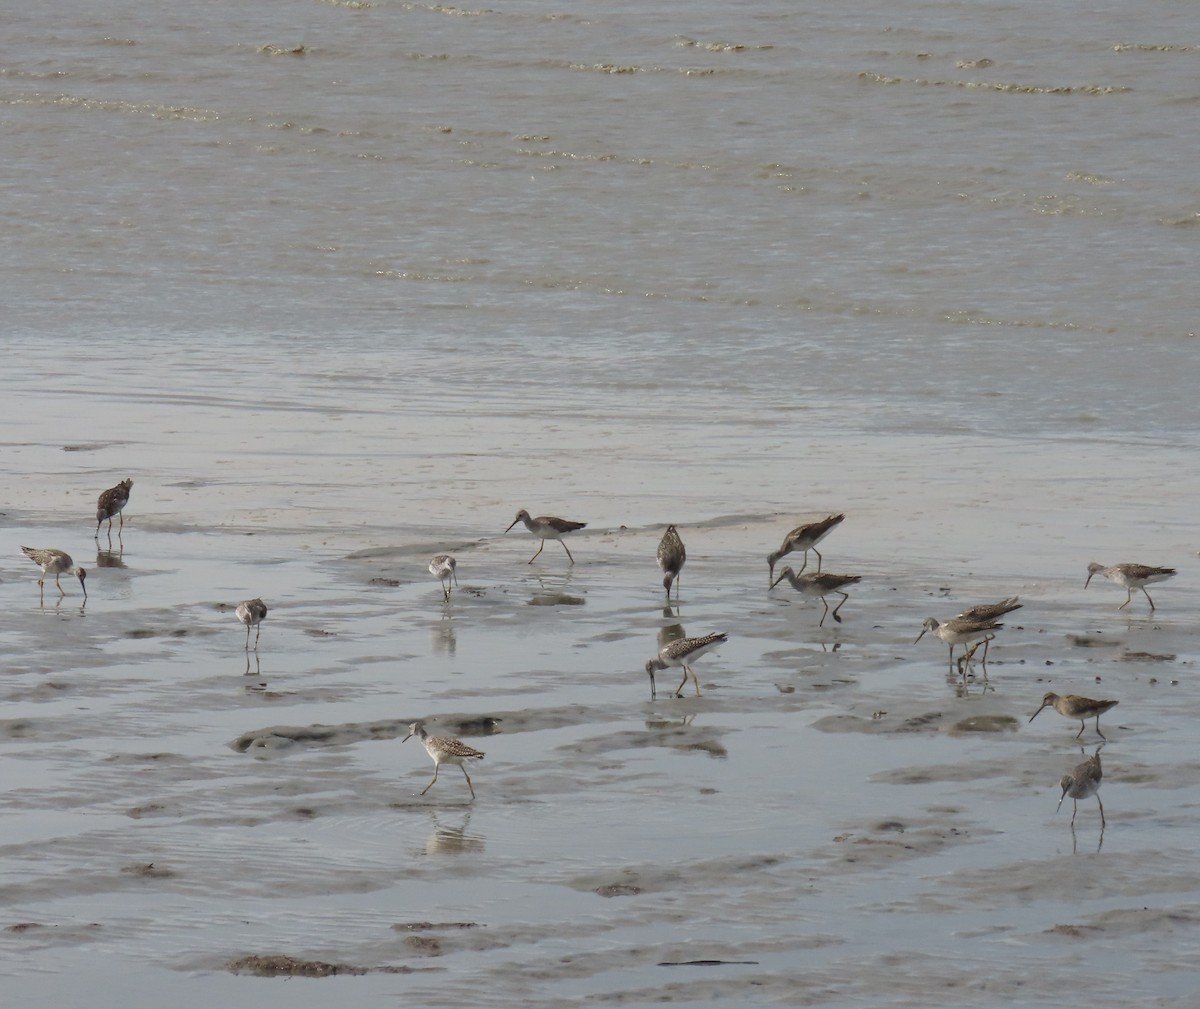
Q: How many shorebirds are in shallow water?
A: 15